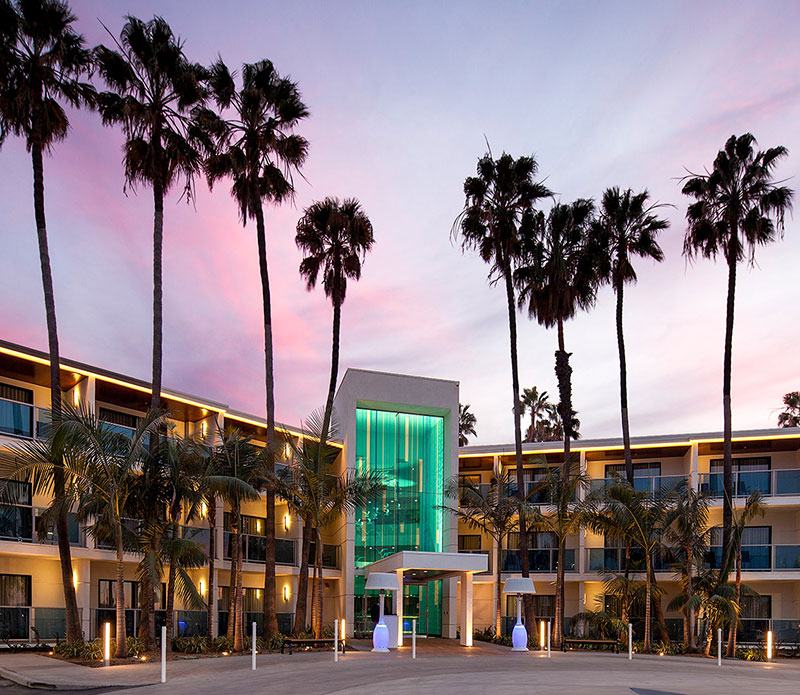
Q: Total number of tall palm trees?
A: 8